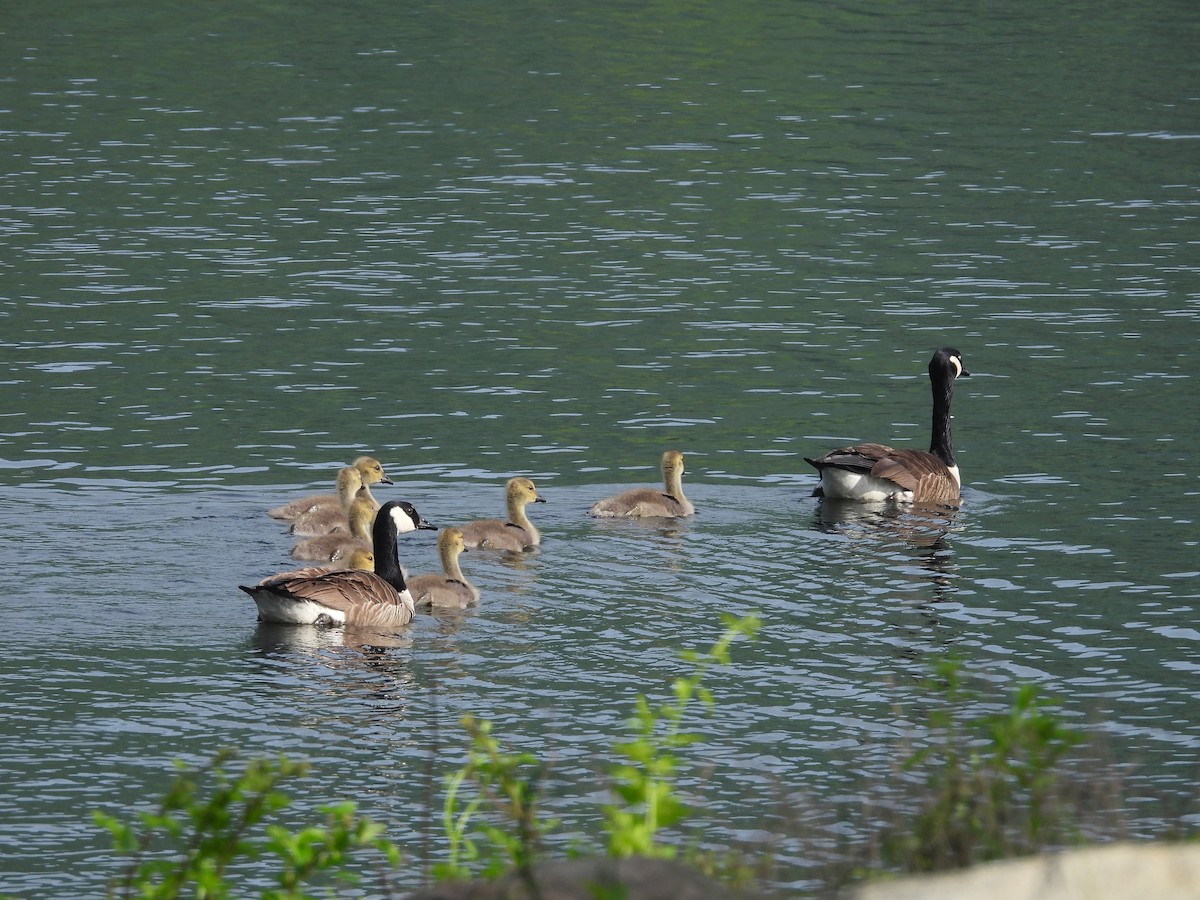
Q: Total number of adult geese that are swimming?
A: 2